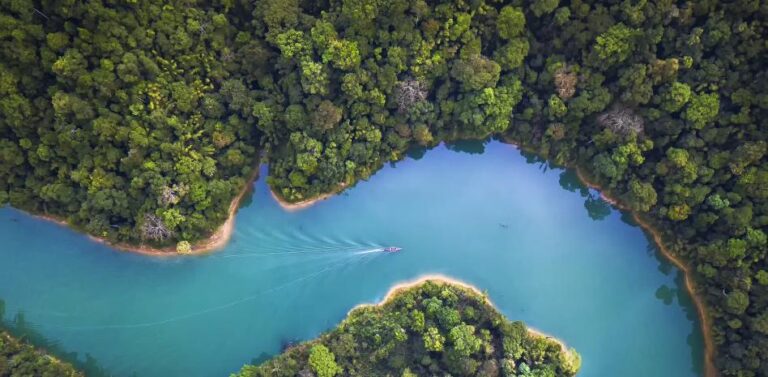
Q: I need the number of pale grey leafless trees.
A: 3